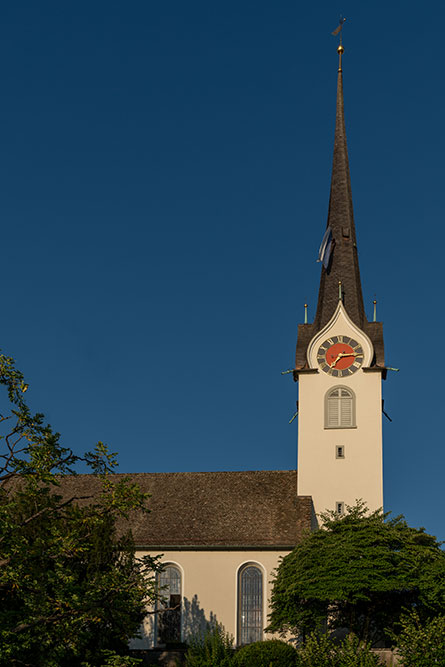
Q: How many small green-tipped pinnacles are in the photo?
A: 3